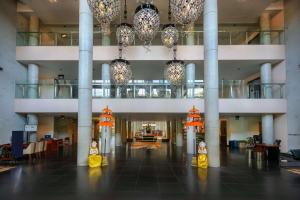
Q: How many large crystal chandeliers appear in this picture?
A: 7